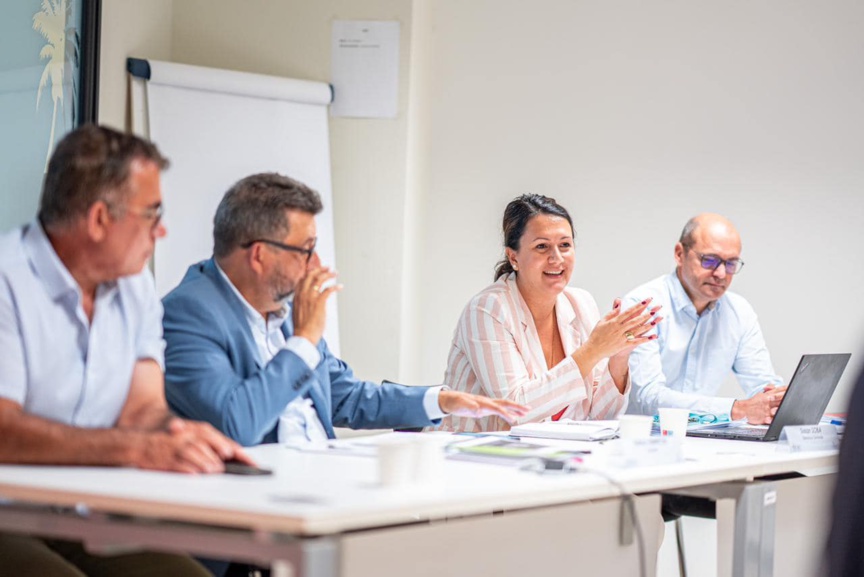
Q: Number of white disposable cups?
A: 4